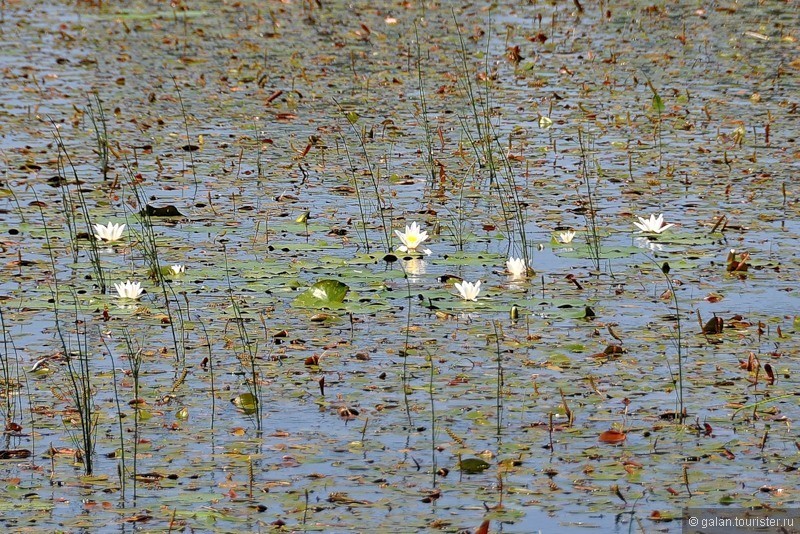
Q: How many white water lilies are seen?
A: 8